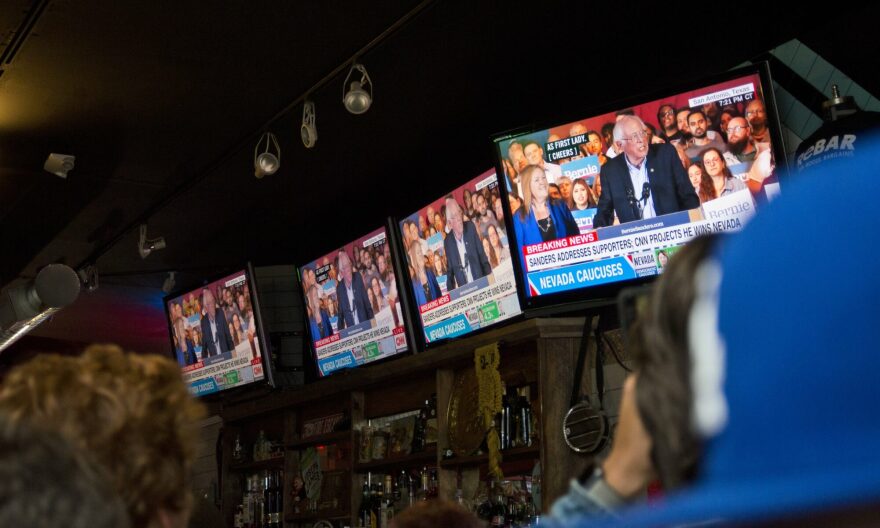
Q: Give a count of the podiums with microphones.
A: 4